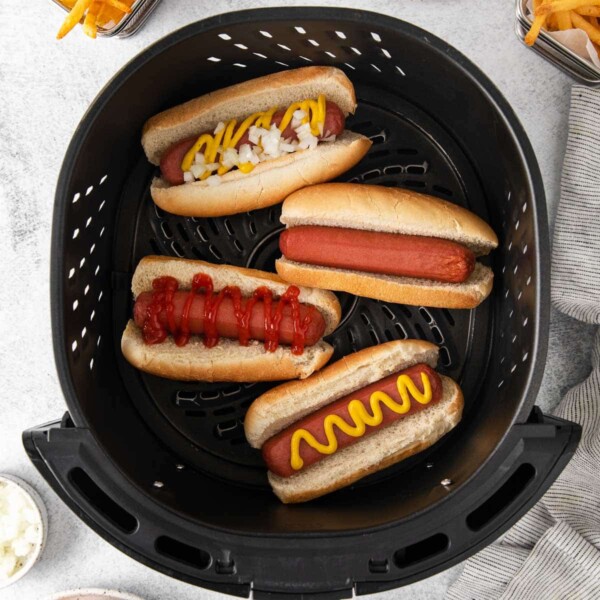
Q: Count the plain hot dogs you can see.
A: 1